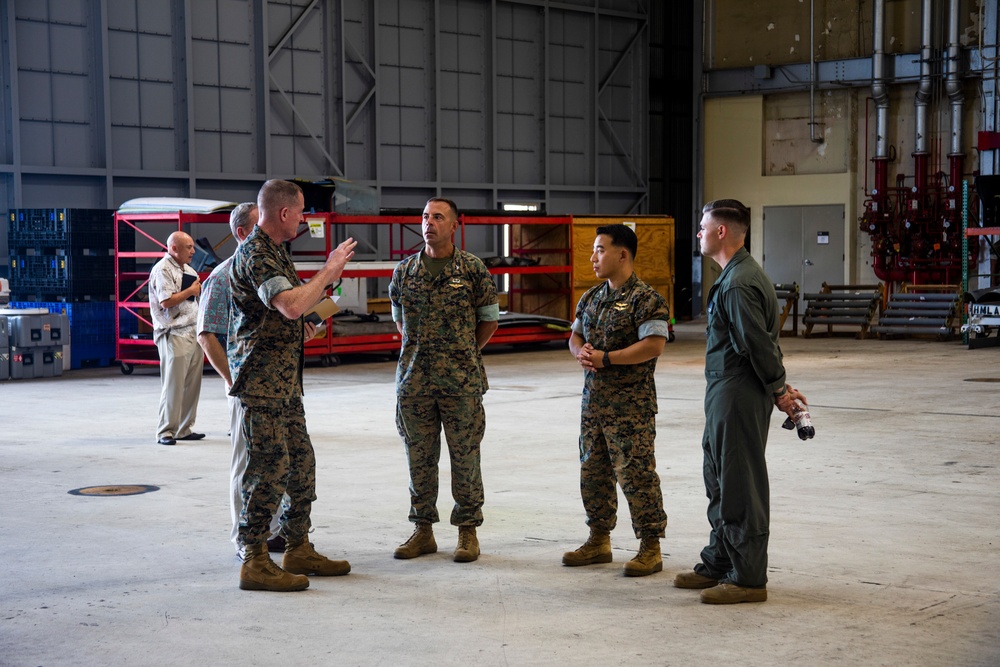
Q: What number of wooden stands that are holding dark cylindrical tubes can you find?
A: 3